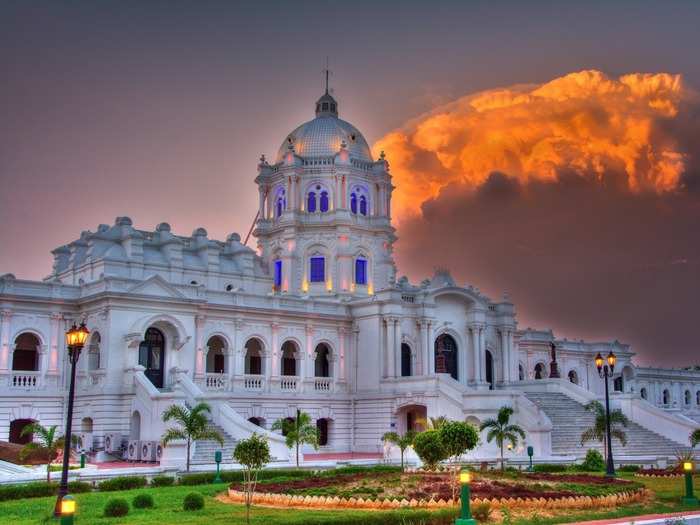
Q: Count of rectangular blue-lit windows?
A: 3